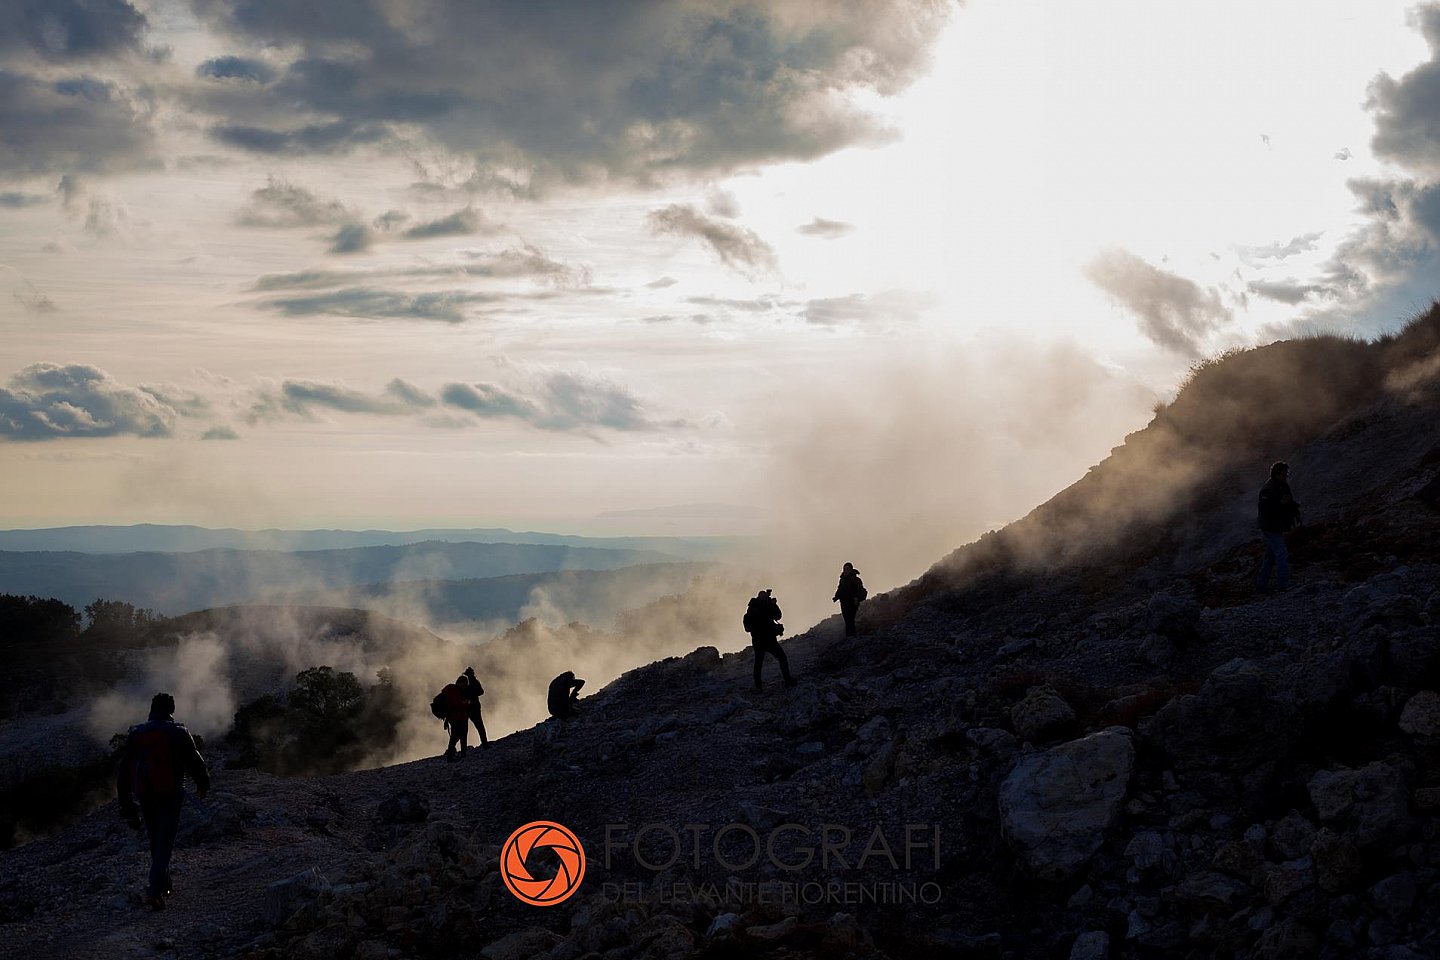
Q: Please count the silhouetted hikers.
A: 7